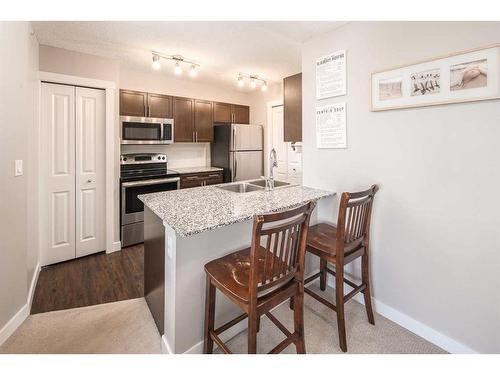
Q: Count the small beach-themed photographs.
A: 3